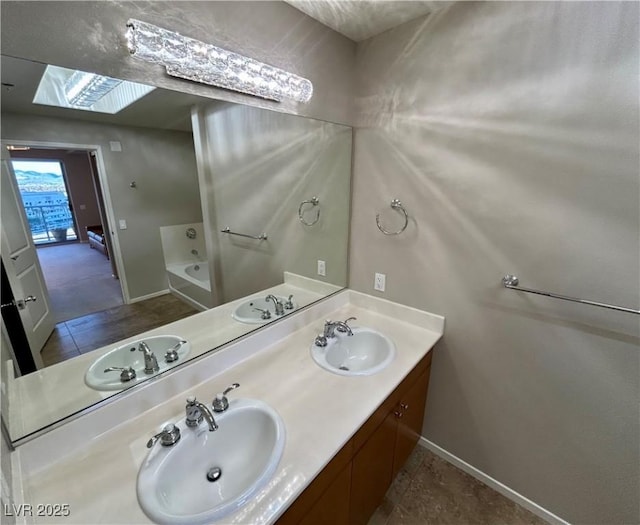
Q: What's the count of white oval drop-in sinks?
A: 2